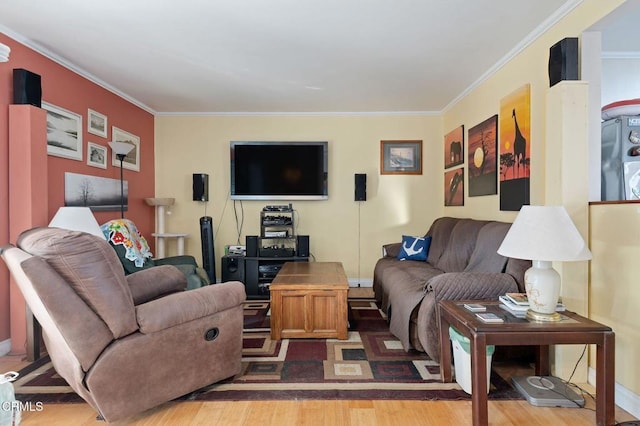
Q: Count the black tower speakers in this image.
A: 1